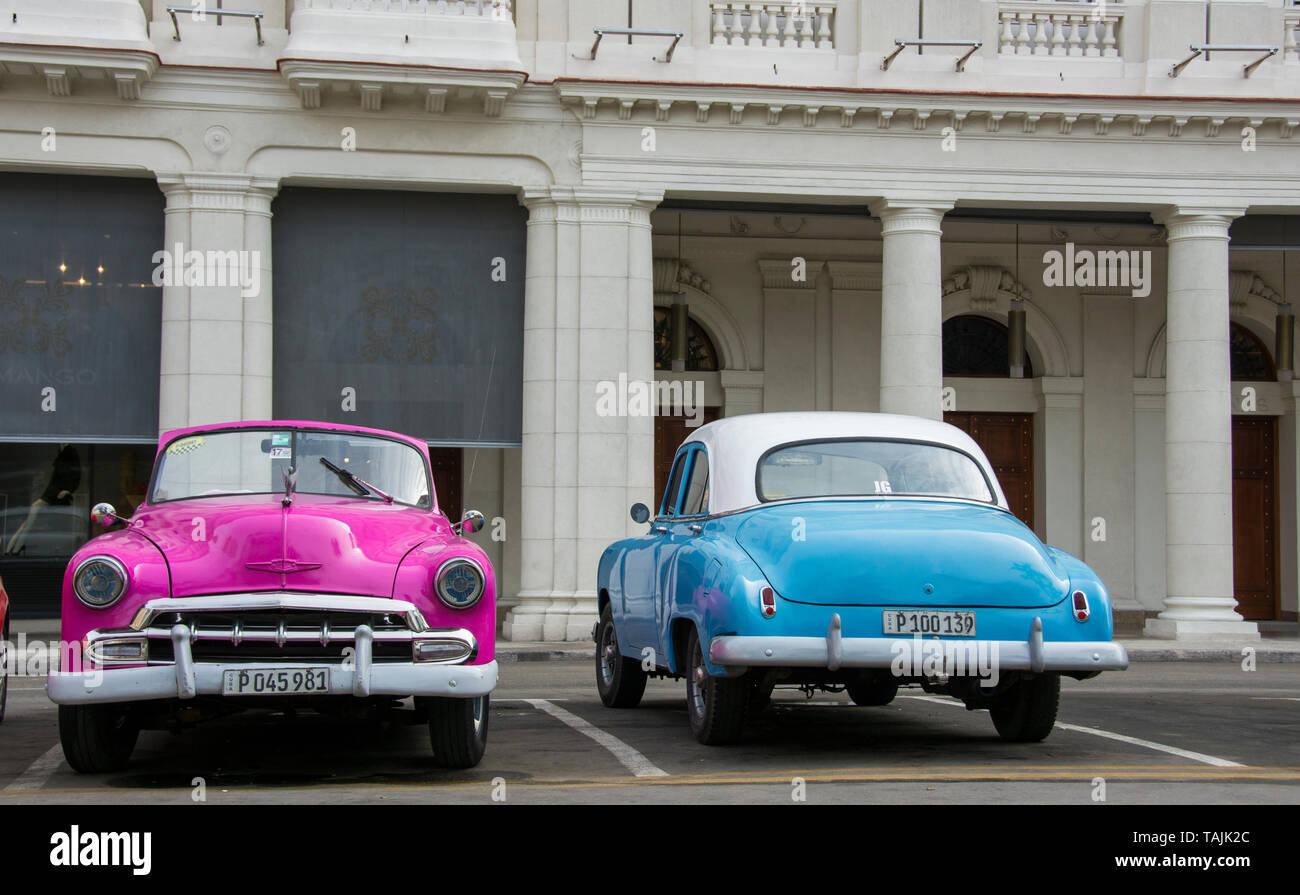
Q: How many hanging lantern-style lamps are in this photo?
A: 3